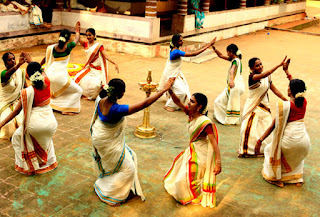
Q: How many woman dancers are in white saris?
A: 10